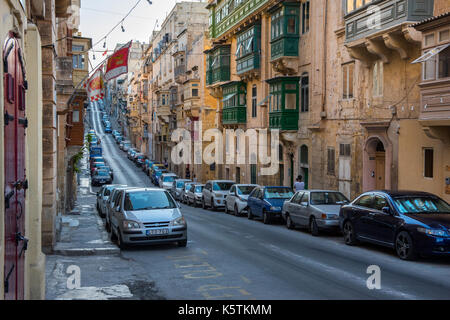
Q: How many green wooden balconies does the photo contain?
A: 6